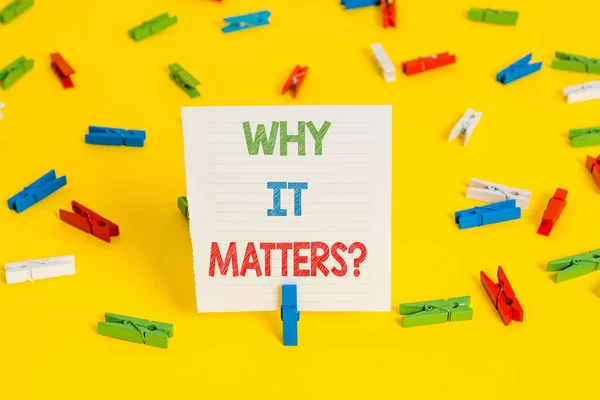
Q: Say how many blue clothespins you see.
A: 7